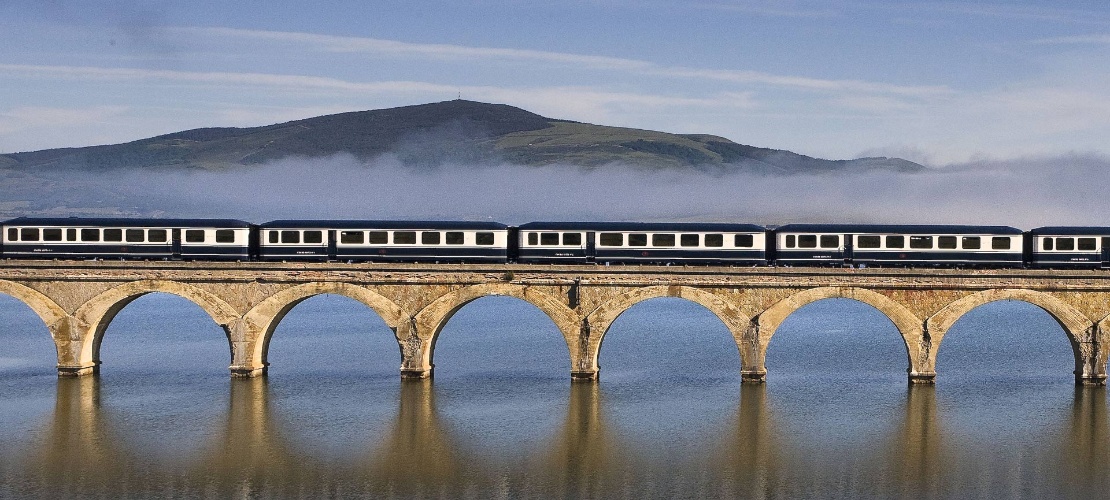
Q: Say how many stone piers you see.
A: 7